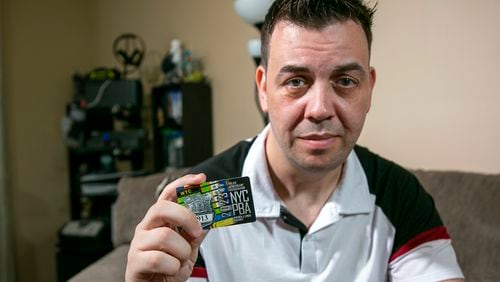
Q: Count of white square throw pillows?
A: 0